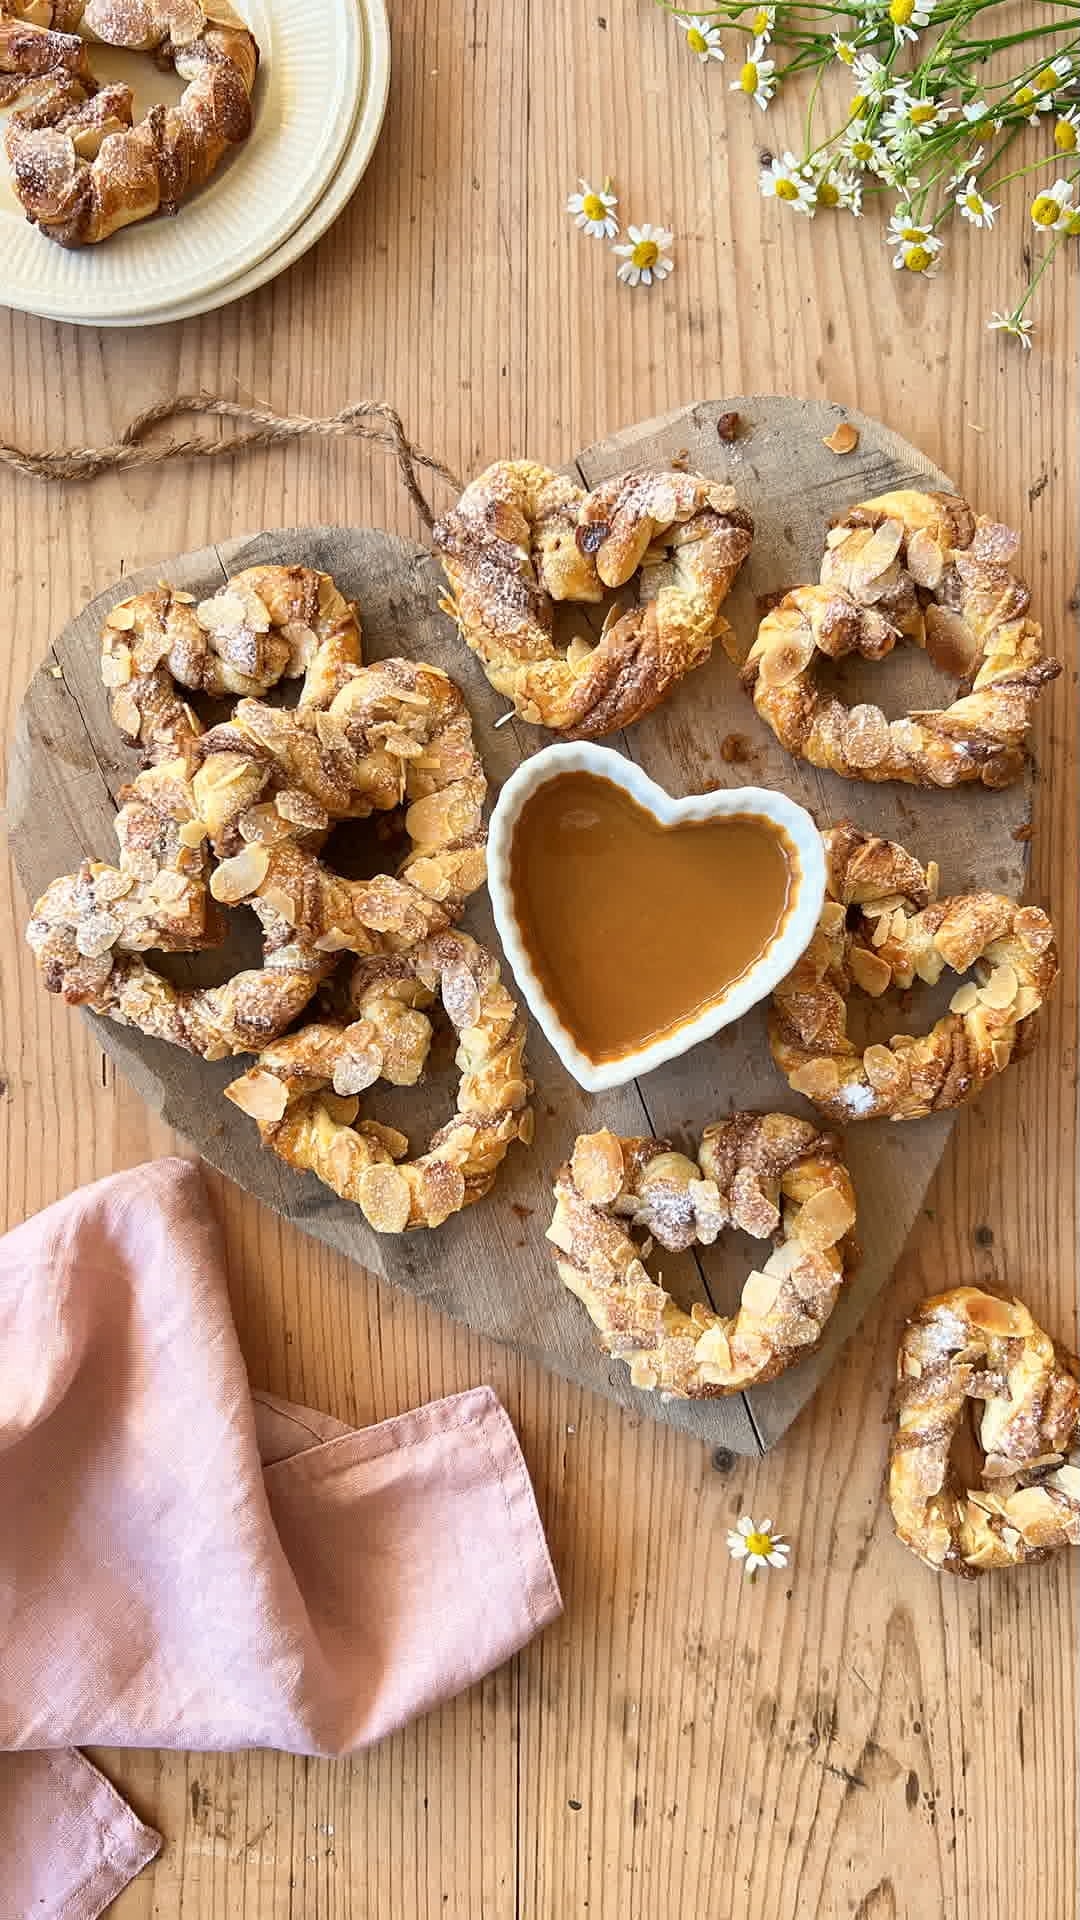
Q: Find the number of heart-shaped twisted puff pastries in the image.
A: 10